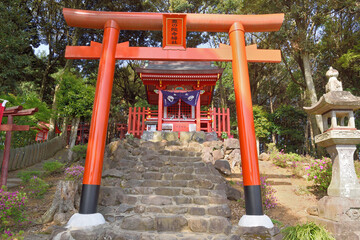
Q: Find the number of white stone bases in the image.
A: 2